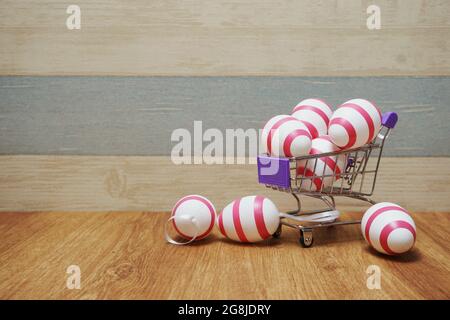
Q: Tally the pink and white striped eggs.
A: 7